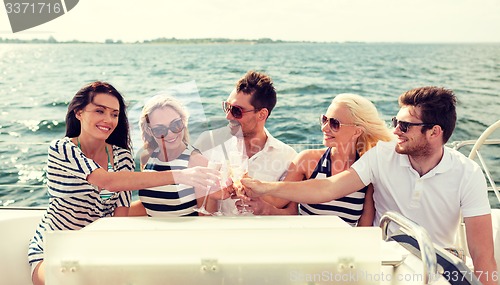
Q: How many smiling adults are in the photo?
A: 5